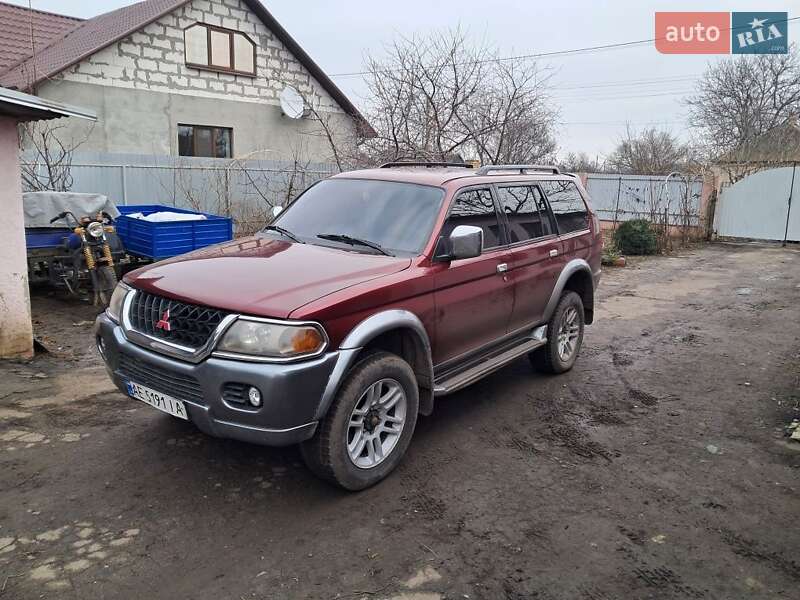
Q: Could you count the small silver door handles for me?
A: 2